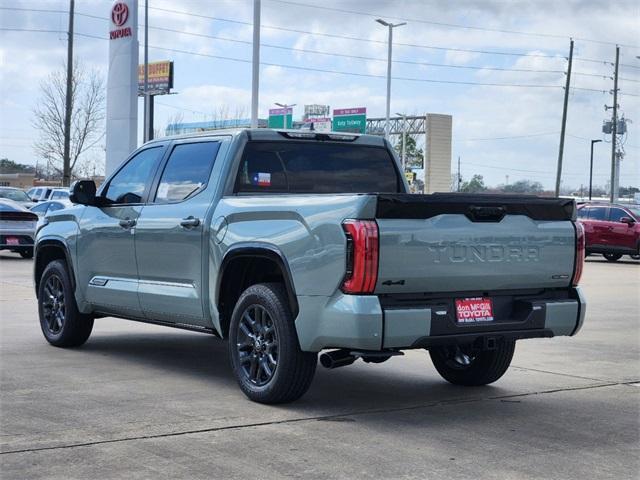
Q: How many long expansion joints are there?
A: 1